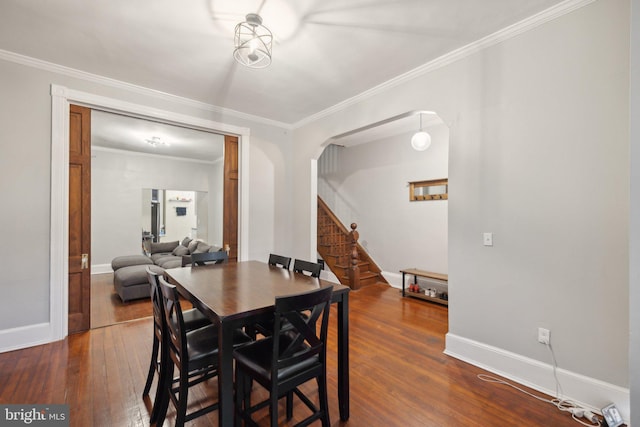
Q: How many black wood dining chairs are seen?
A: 6